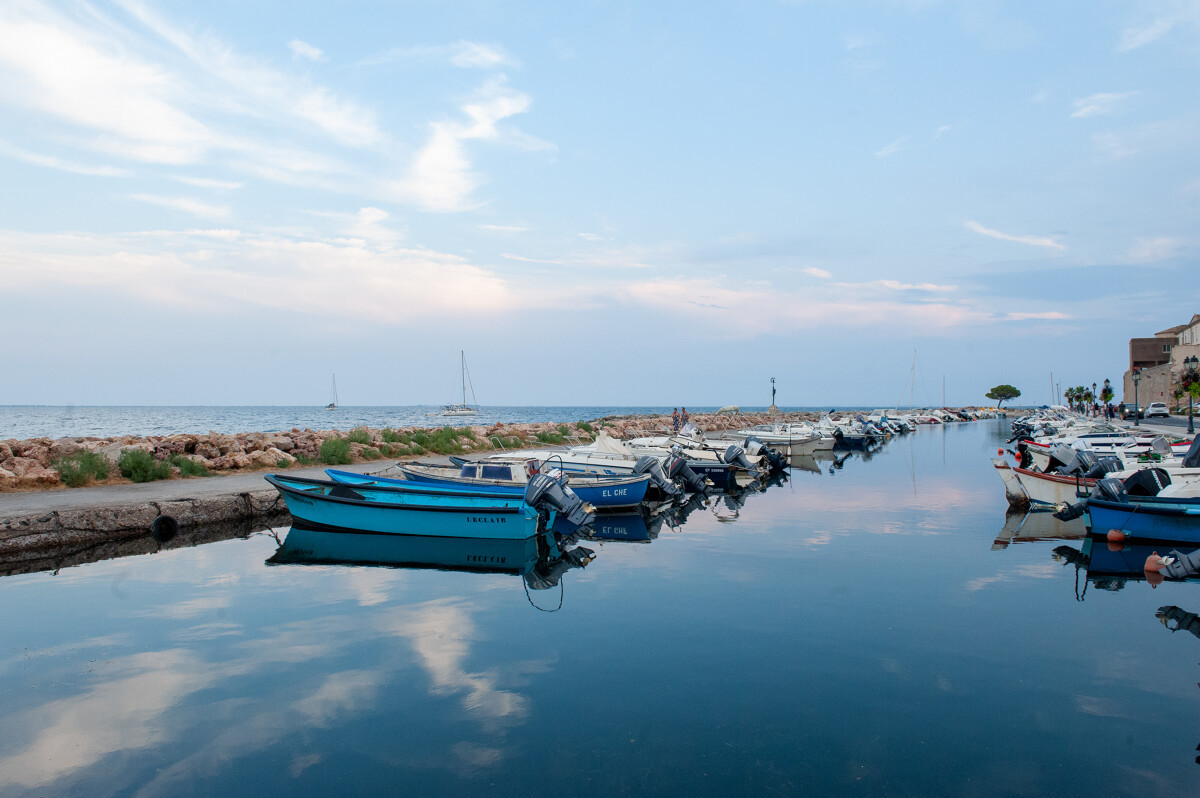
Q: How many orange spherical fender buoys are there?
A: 4